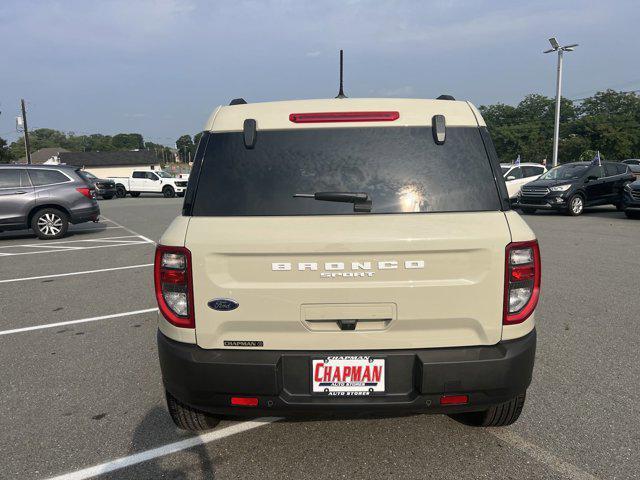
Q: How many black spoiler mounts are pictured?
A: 2